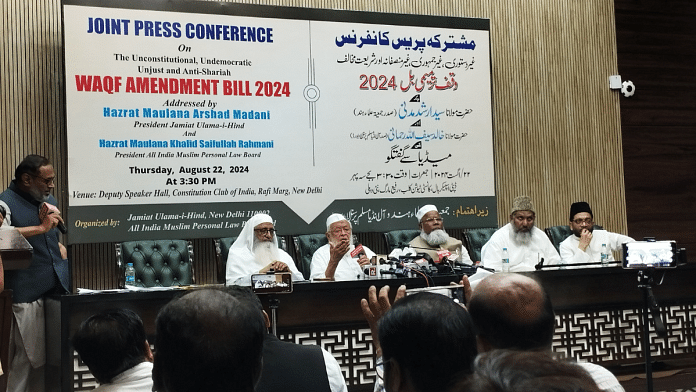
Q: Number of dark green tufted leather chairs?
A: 6